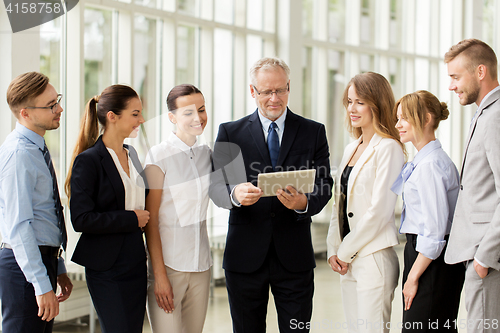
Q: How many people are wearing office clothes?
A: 7